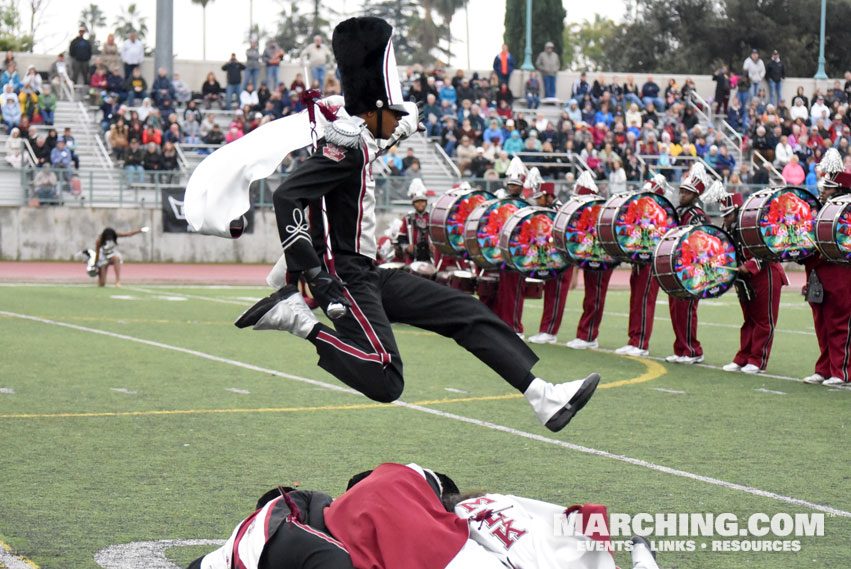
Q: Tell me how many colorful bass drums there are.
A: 8